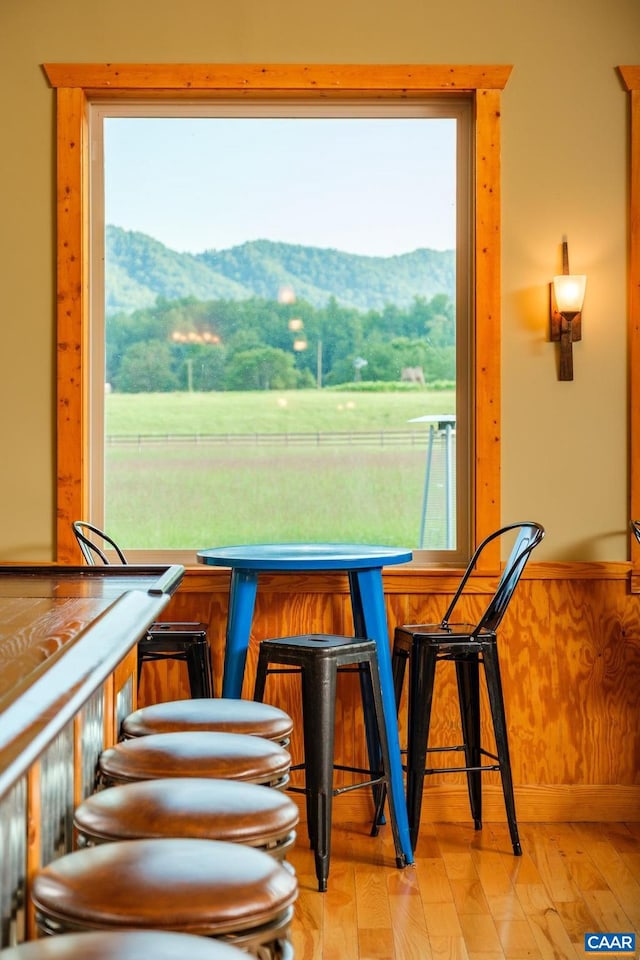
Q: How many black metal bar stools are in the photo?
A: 3